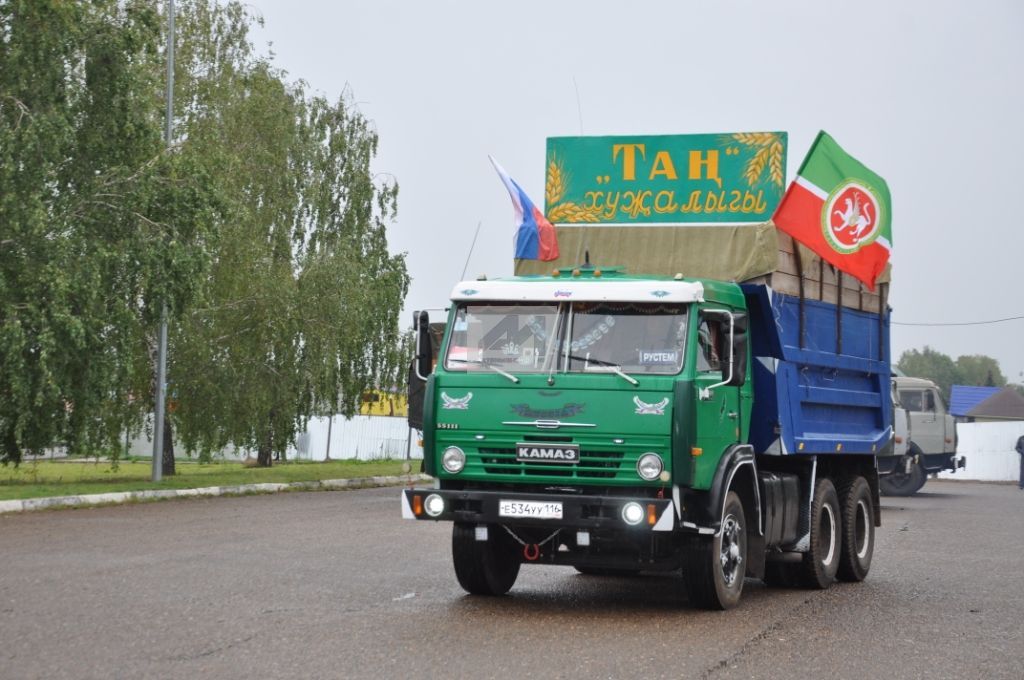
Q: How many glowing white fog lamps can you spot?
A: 2